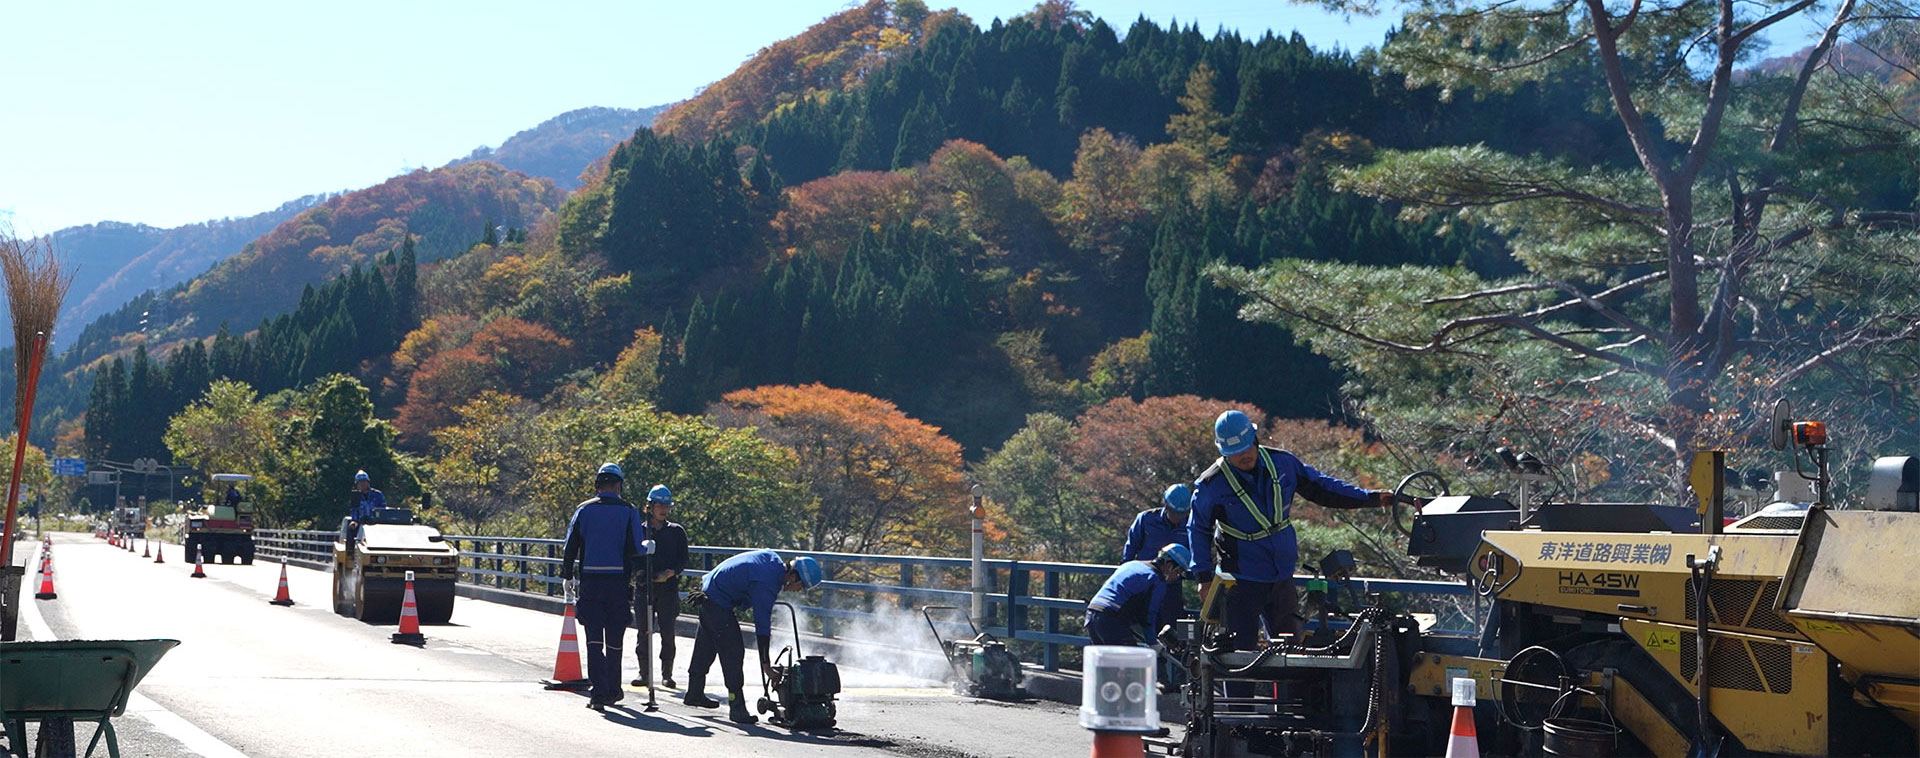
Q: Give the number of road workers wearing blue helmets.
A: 7